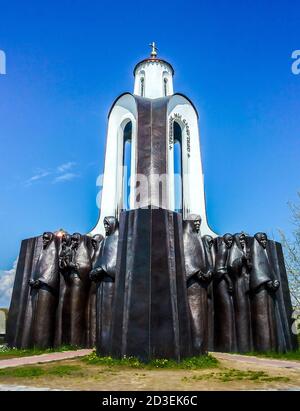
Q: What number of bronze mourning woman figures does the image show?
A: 10